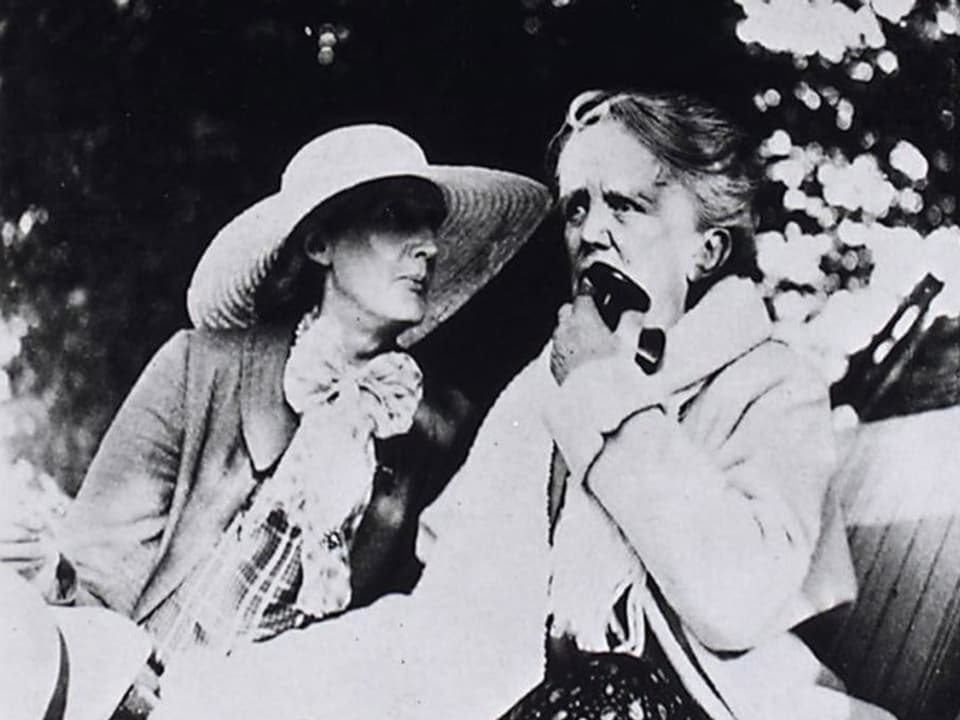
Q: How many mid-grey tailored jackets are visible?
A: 1